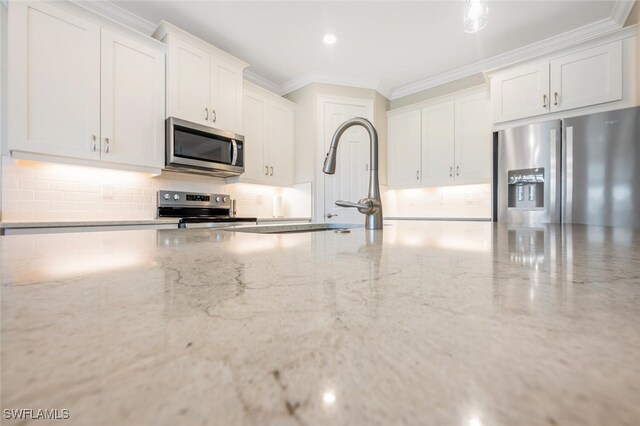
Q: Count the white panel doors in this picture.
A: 12